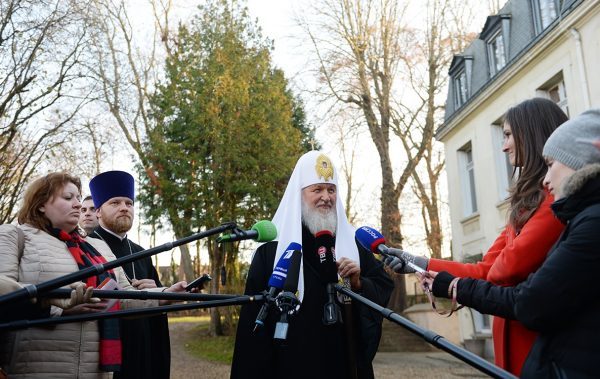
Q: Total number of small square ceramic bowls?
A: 0